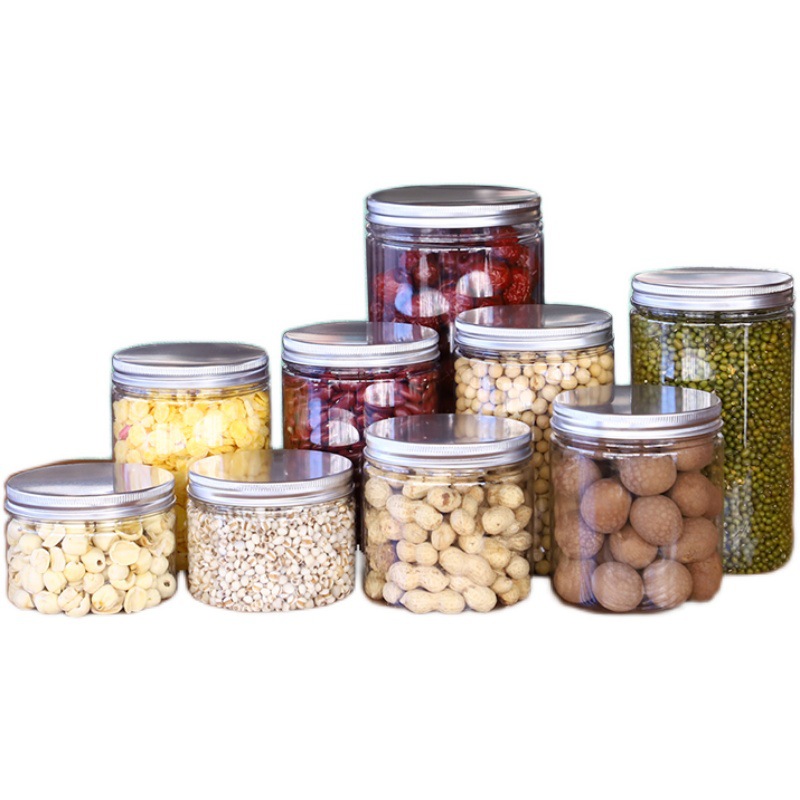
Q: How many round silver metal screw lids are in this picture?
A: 9